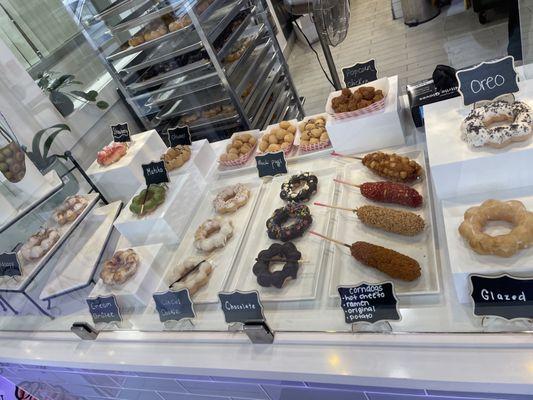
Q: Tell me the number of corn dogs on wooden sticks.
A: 4